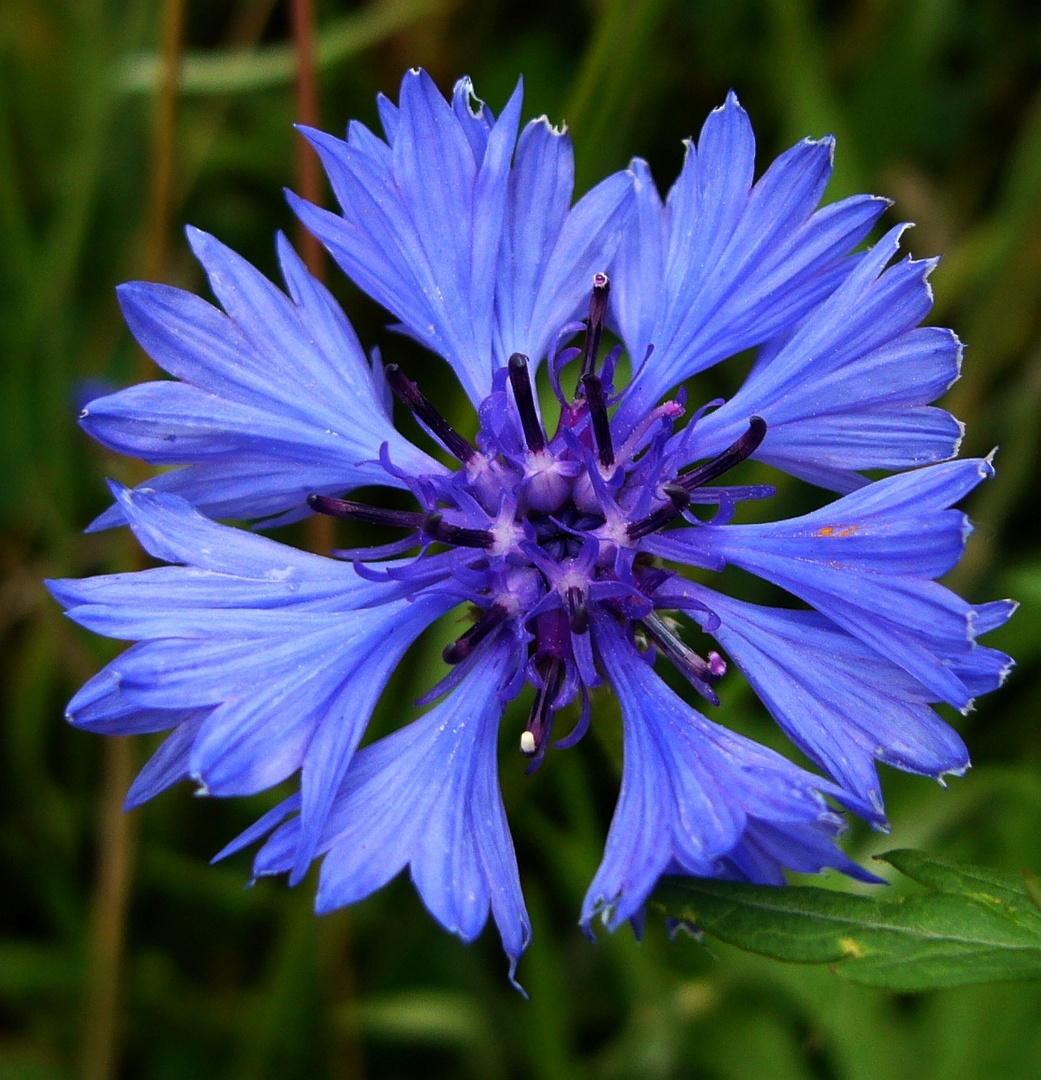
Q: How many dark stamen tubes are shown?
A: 12